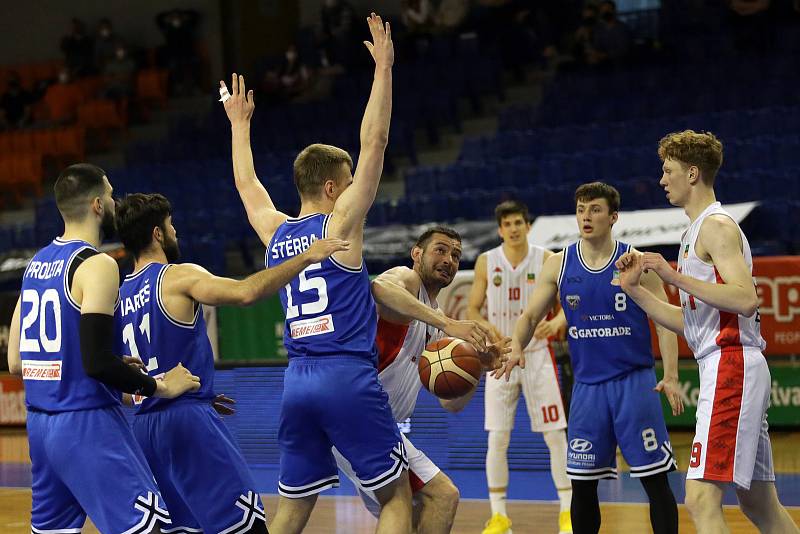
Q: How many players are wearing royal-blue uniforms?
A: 4